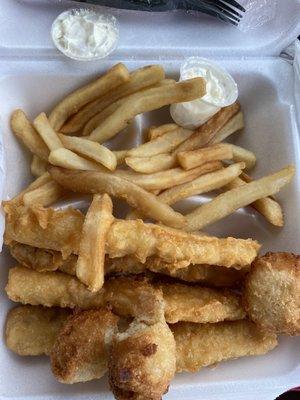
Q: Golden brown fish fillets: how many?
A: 4